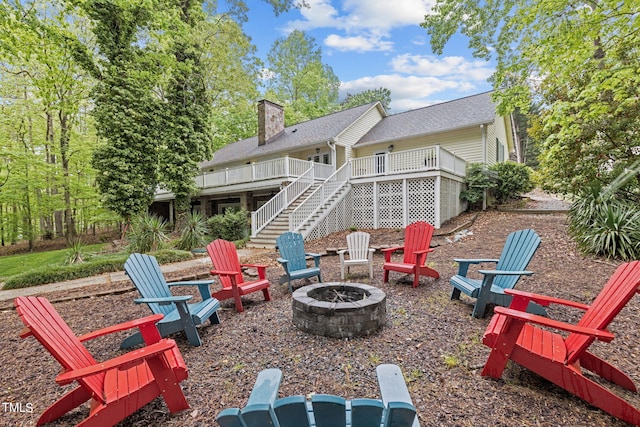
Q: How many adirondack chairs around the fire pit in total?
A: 9